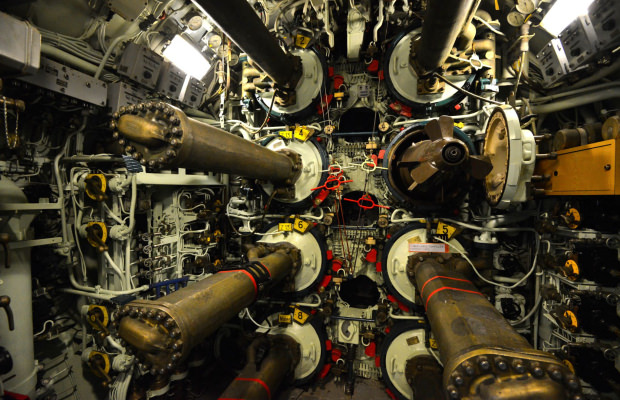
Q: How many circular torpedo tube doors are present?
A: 8